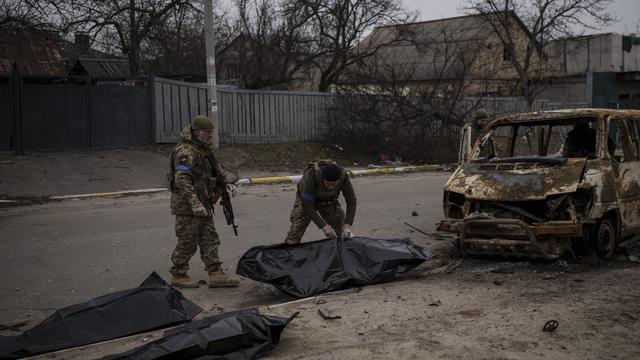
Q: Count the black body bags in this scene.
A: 3